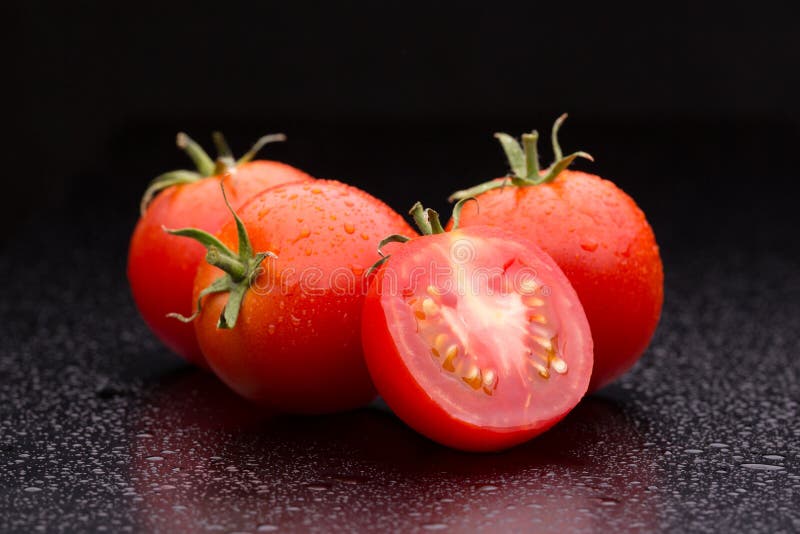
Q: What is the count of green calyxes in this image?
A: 4